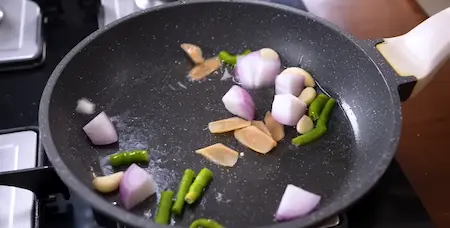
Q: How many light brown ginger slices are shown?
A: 7